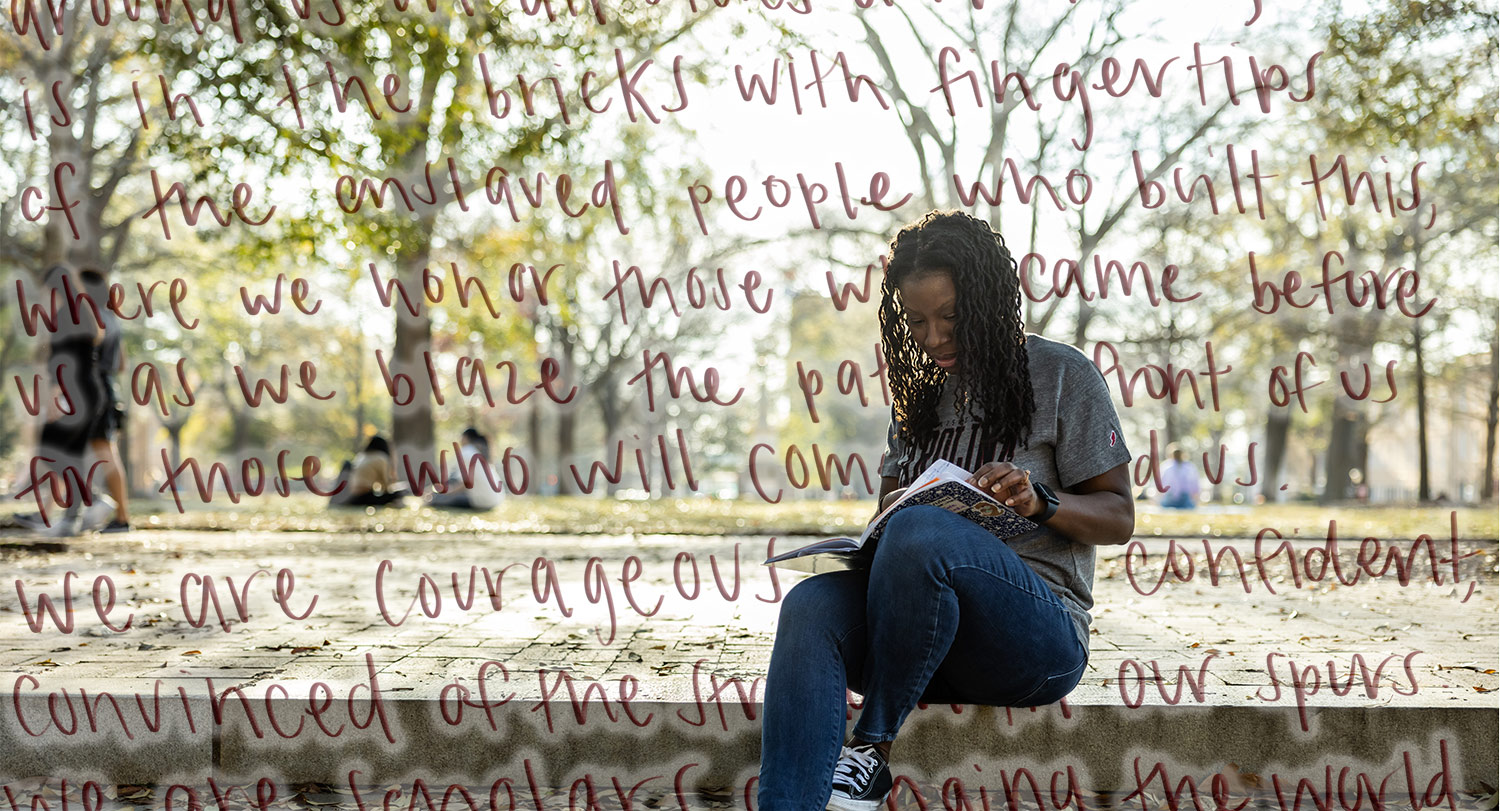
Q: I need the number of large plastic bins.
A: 0